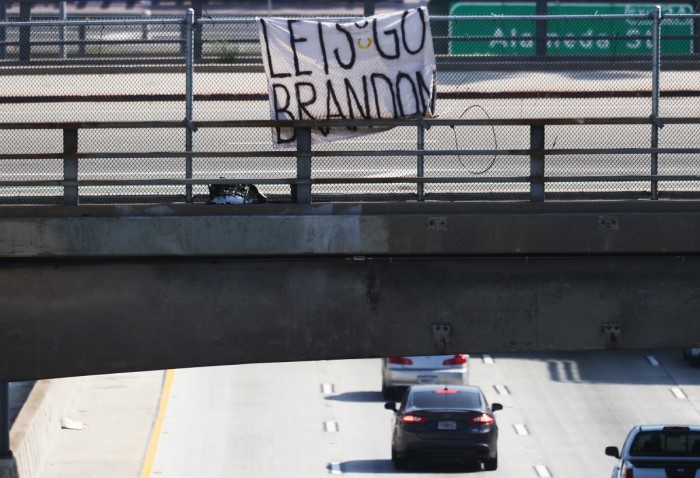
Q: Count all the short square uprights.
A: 3